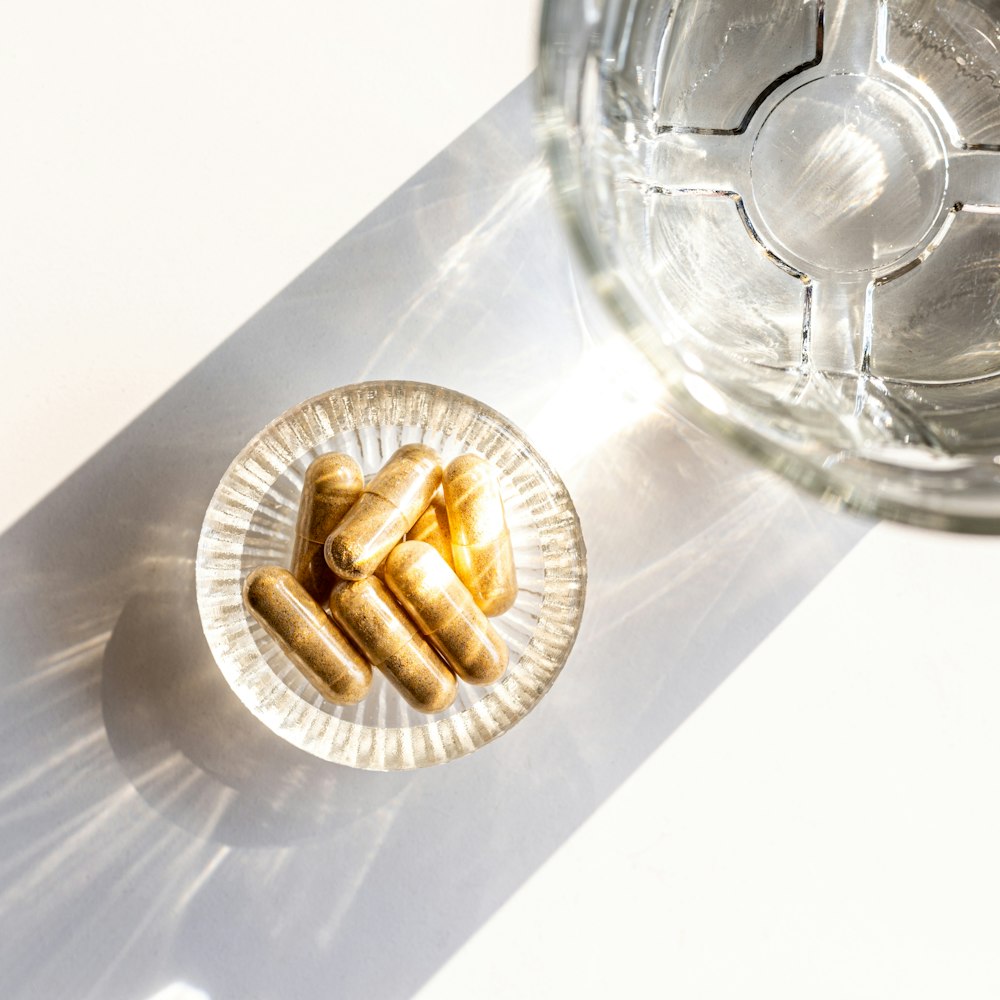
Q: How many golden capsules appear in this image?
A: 7